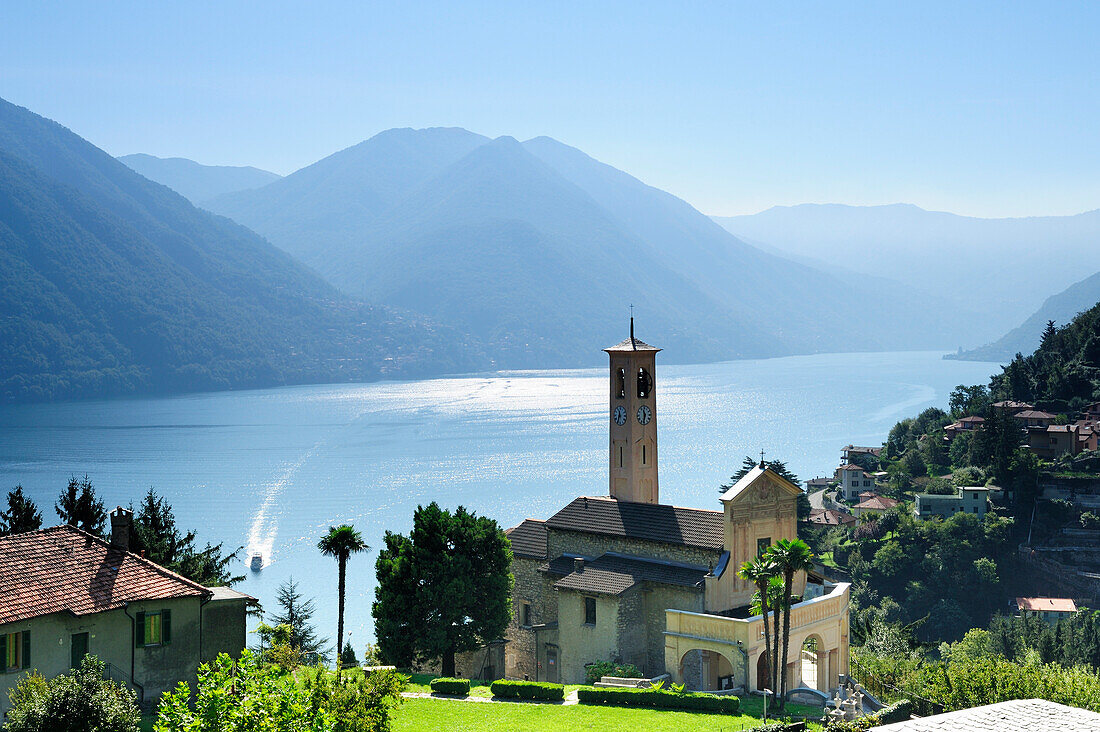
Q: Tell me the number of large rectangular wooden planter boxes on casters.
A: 0